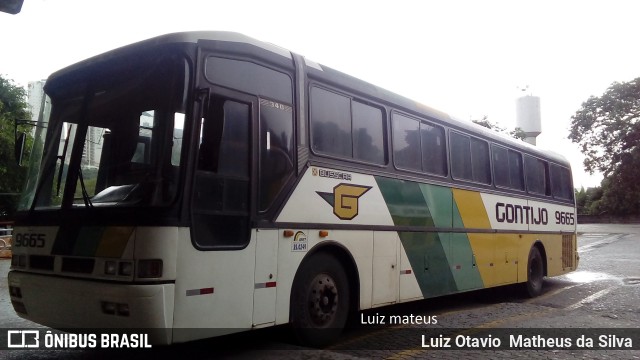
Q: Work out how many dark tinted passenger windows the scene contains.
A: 6